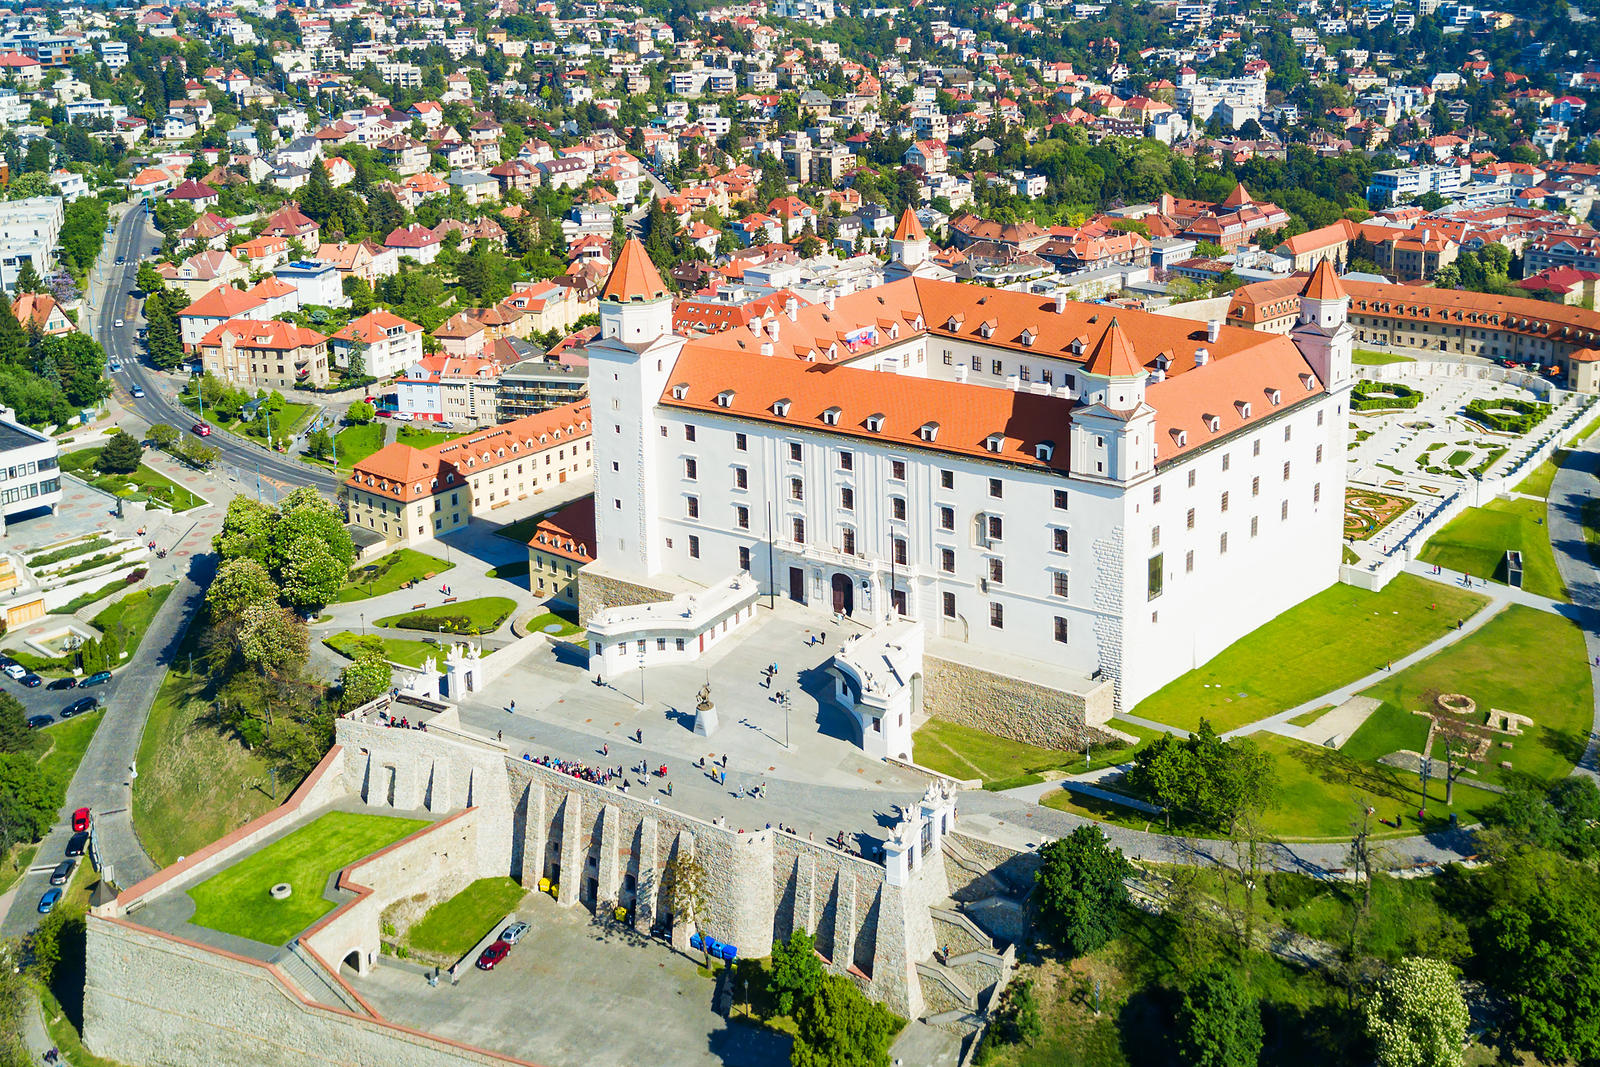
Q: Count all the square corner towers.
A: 4